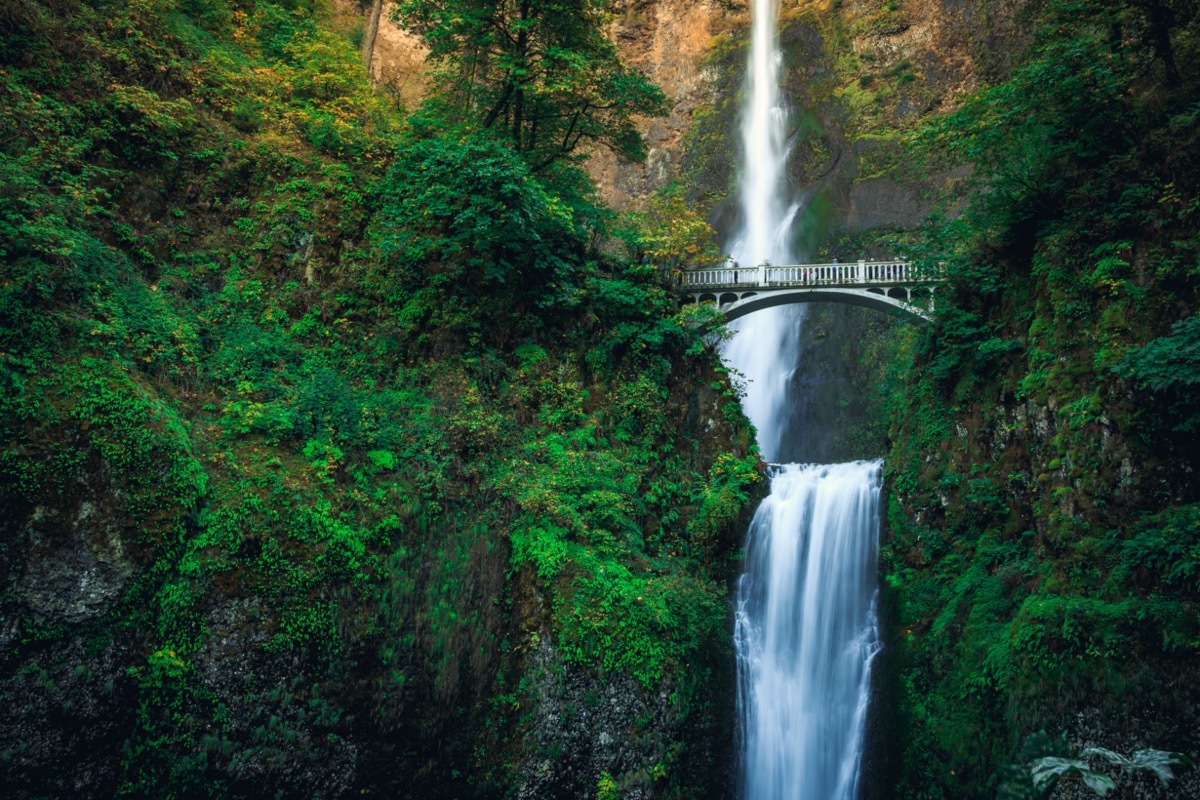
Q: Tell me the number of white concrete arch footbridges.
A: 1